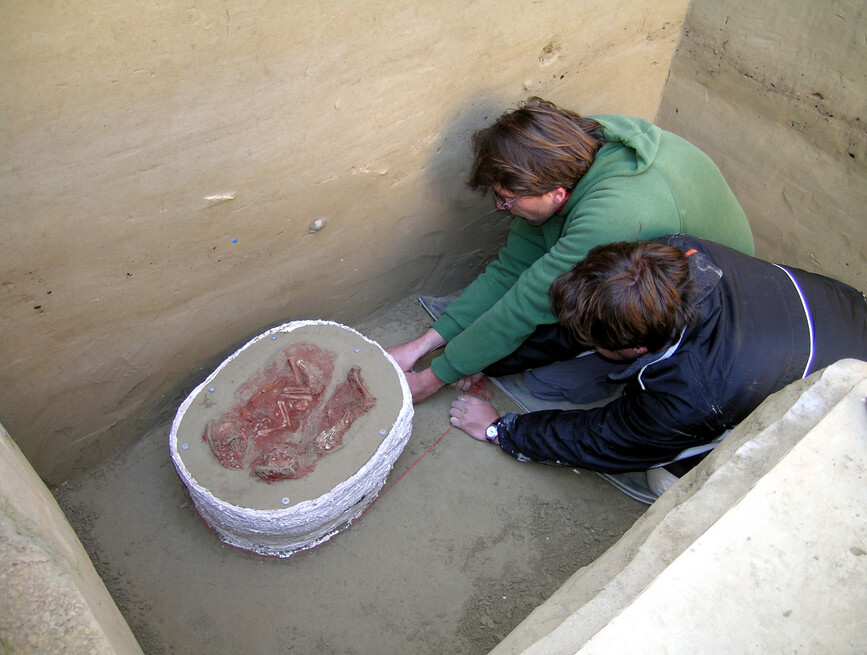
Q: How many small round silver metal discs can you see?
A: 6